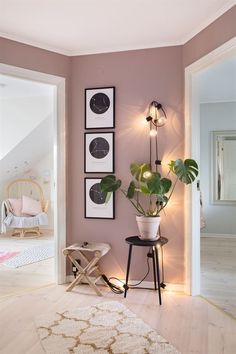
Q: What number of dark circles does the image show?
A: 3